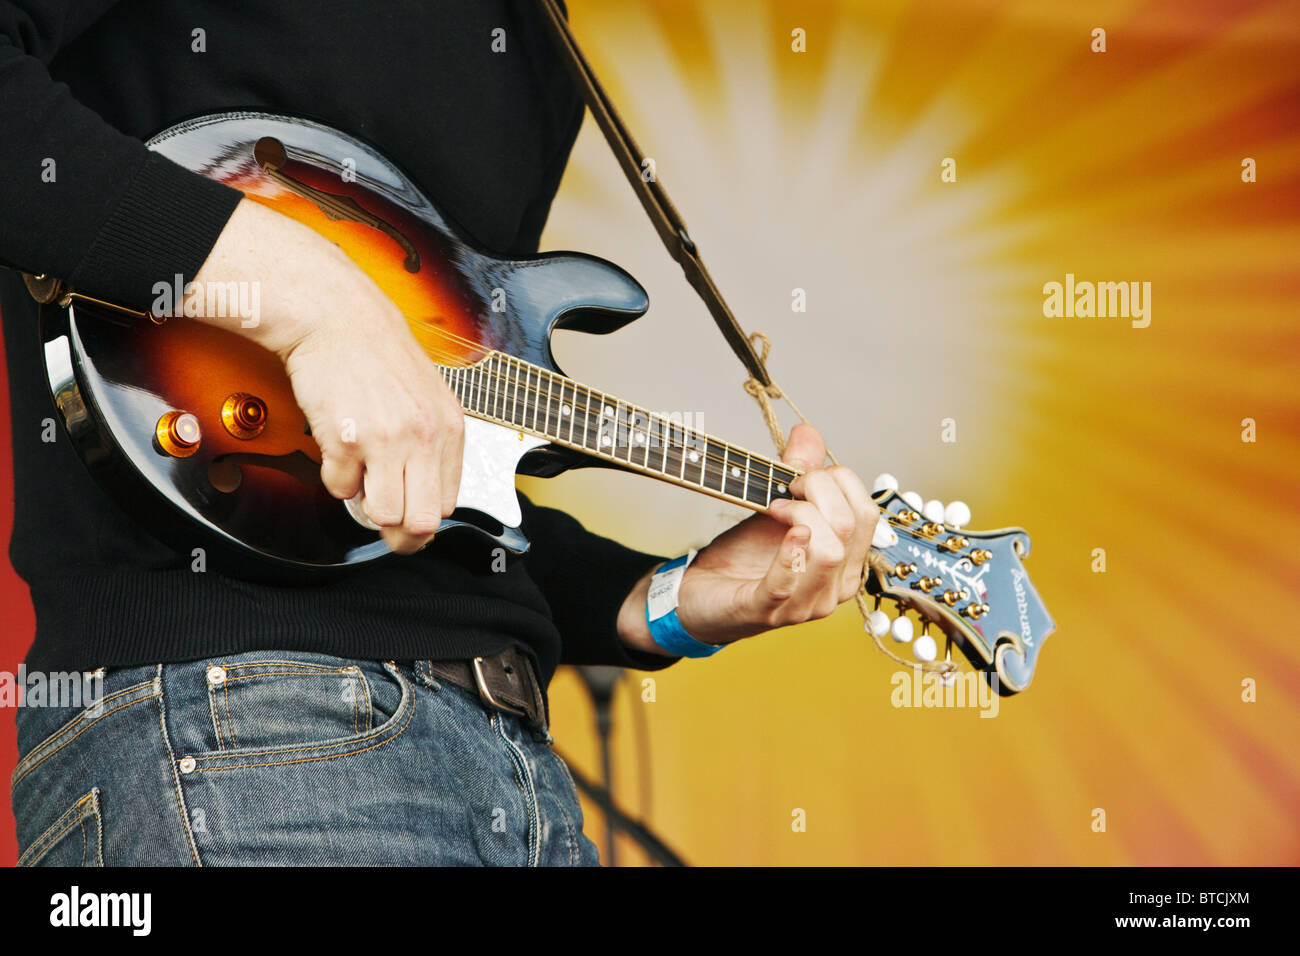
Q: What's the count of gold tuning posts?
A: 8